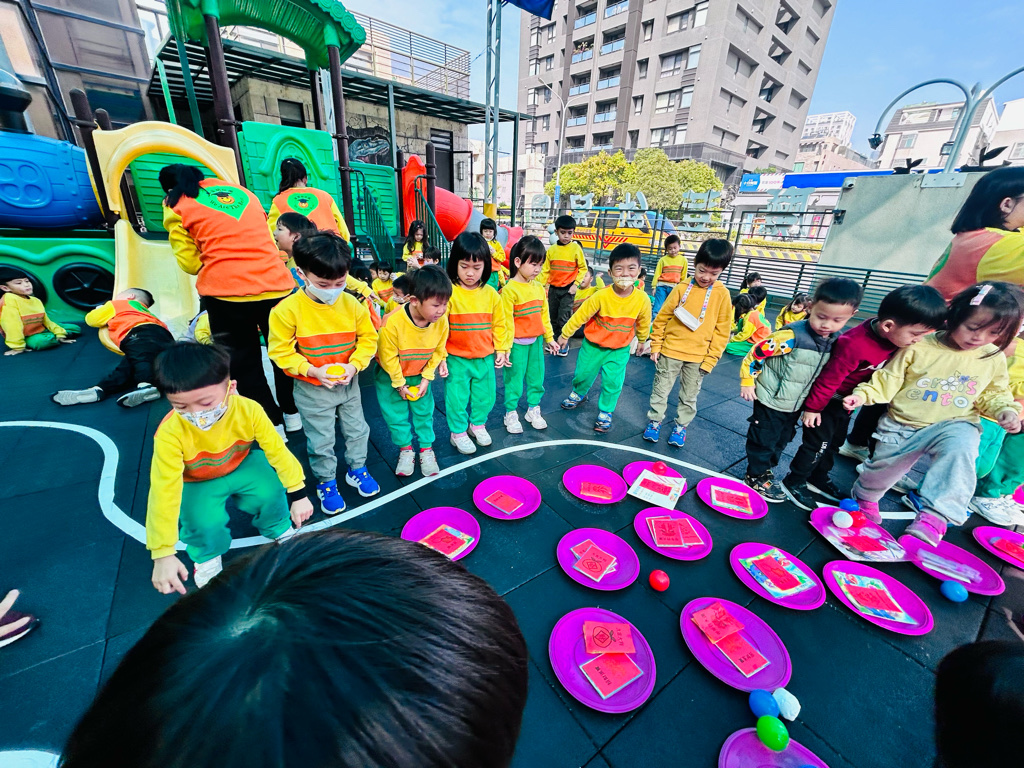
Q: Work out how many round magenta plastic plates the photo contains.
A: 15